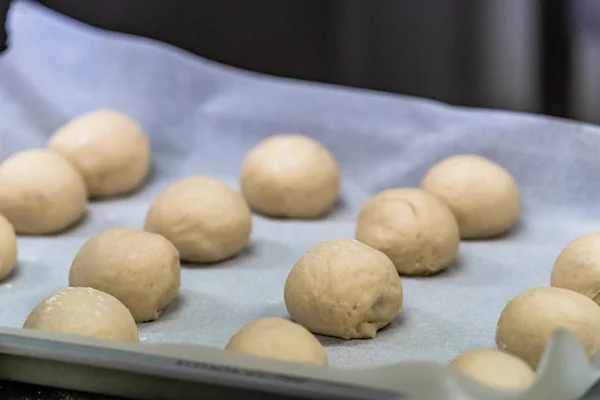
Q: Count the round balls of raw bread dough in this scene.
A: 14